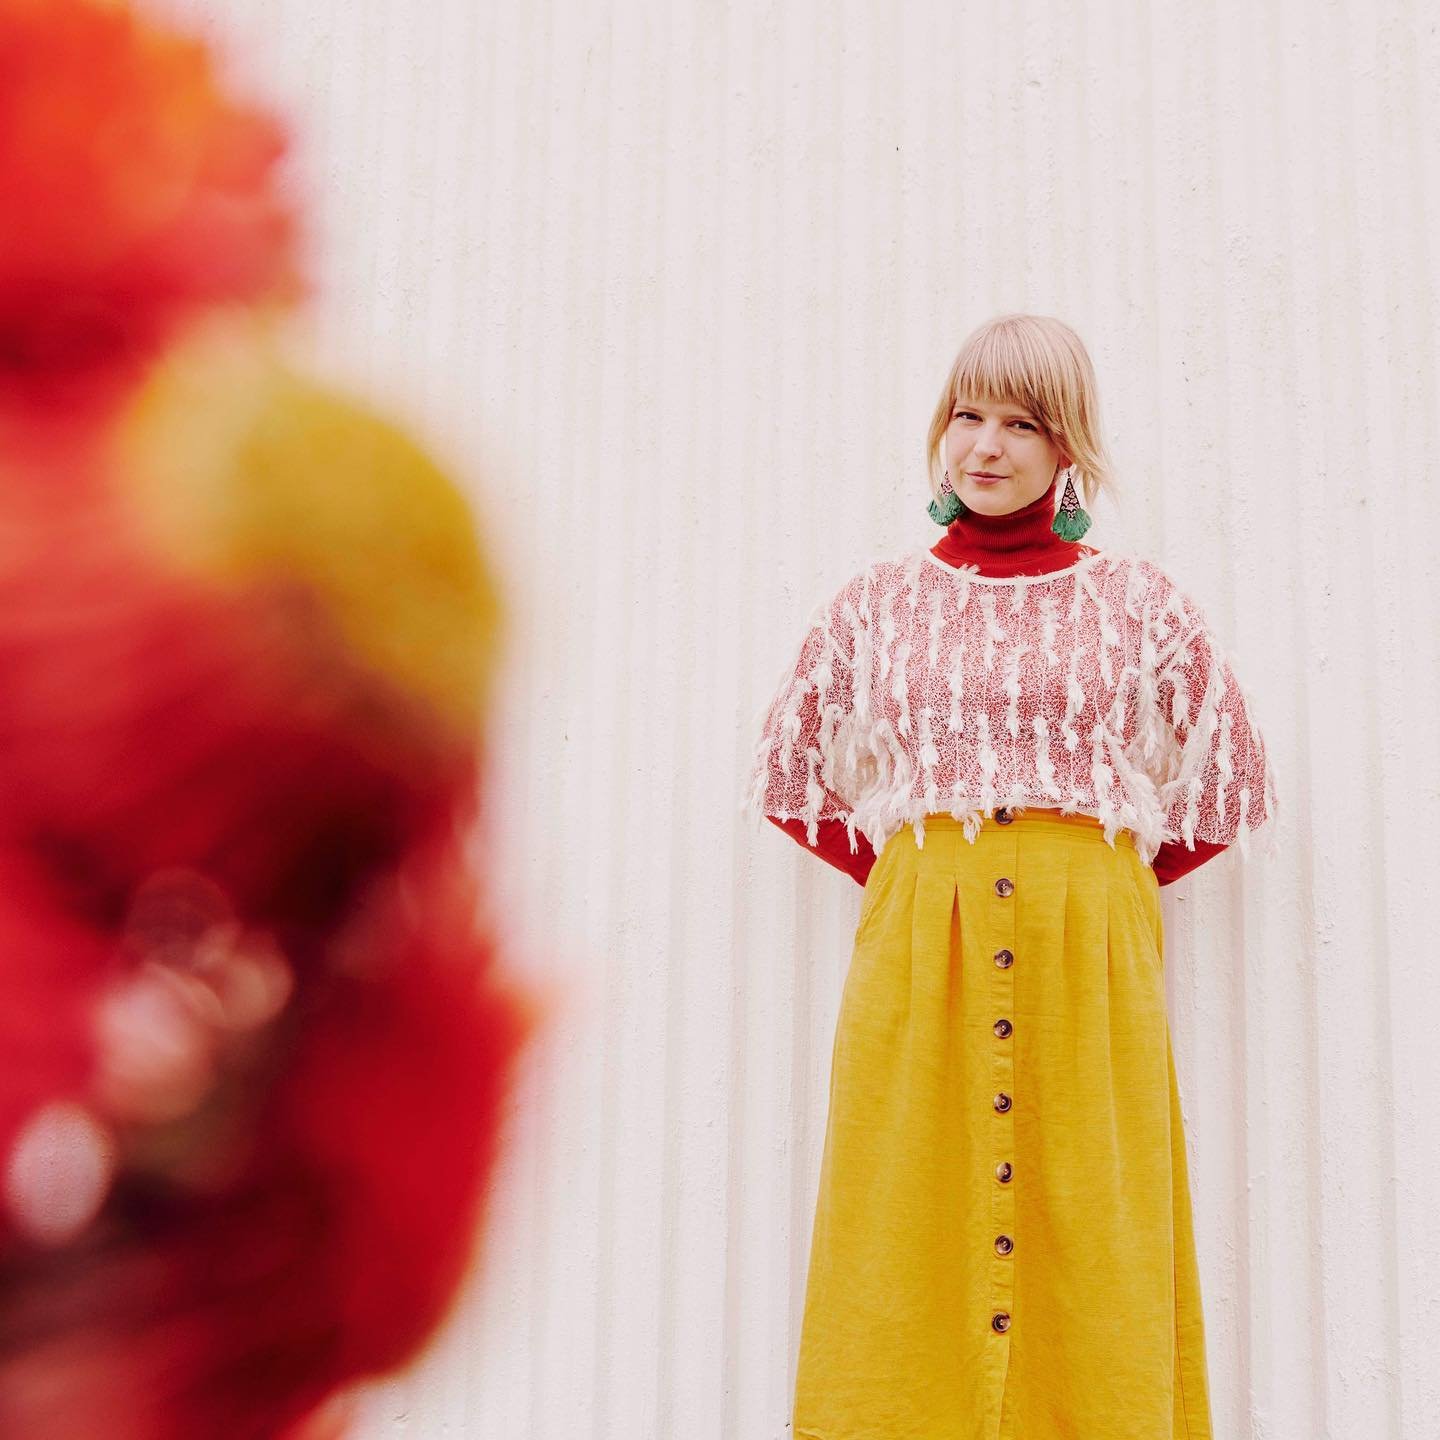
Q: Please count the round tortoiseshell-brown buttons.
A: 8